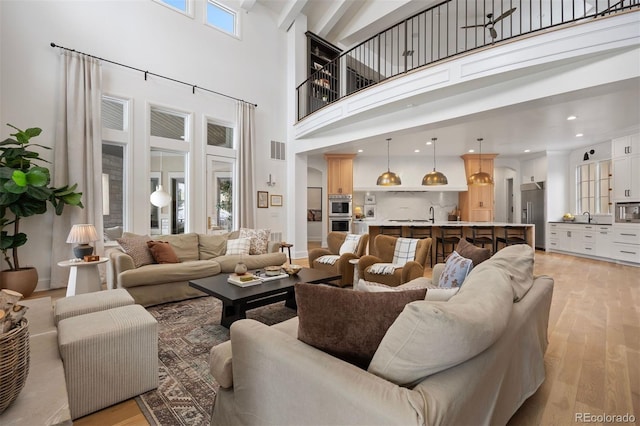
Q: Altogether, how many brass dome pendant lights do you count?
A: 3